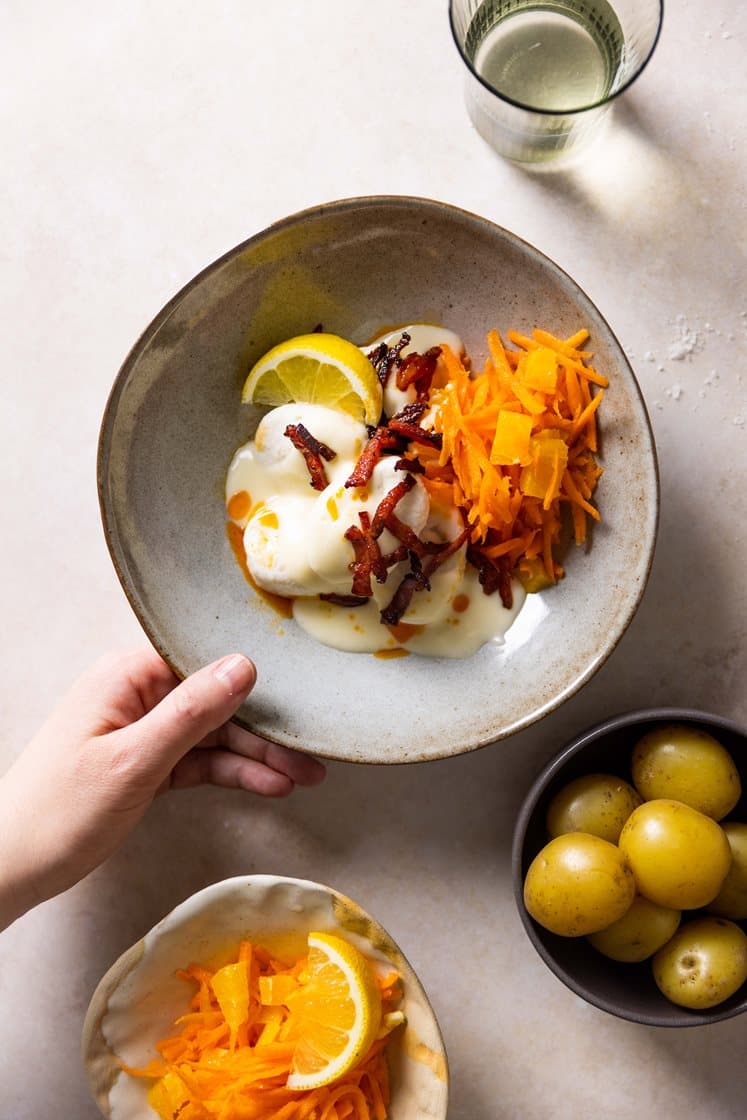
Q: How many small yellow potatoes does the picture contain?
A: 7